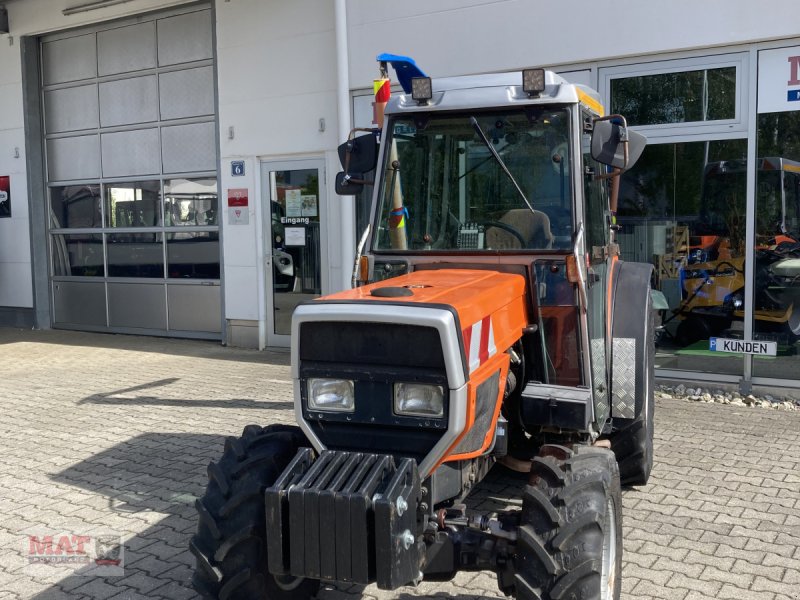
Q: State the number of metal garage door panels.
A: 12